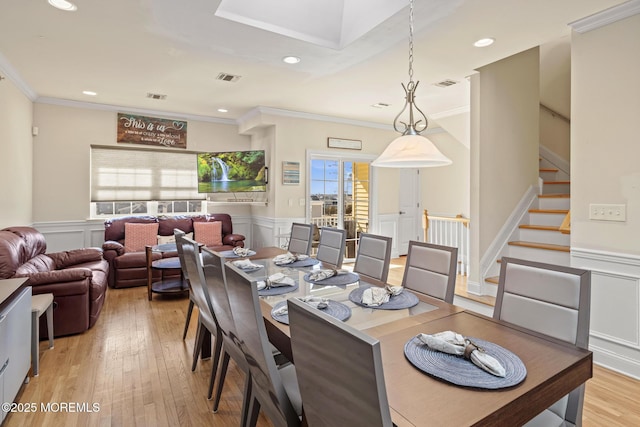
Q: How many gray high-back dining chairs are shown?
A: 10